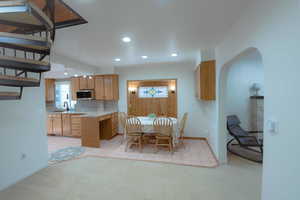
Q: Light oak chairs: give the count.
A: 4